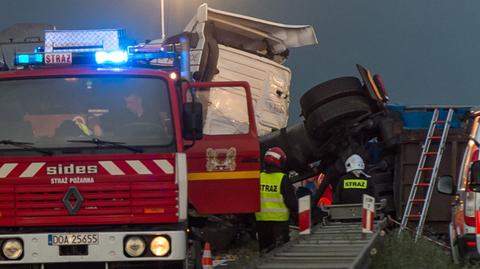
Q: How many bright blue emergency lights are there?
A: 2